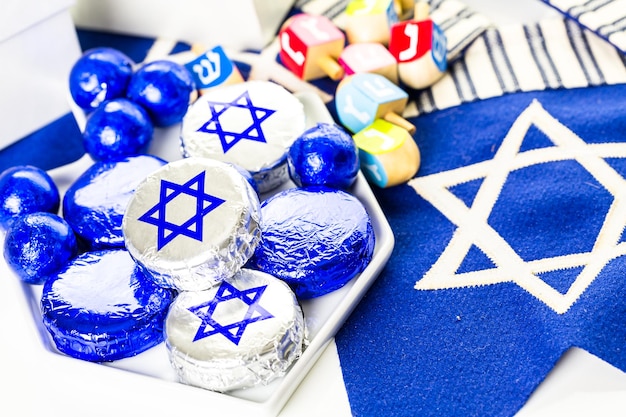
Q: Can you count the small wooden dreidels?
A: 7